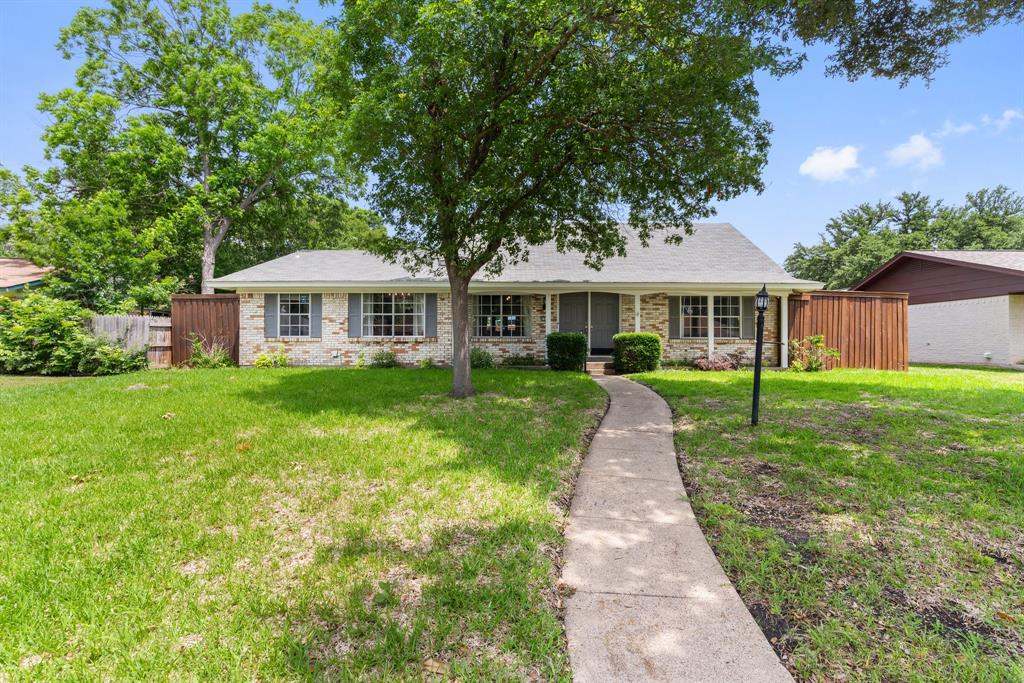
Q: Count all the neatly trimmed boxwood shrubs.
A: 2